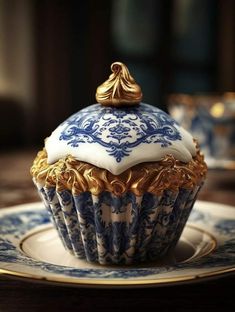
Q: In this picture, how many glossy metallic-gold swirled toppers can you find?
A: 1